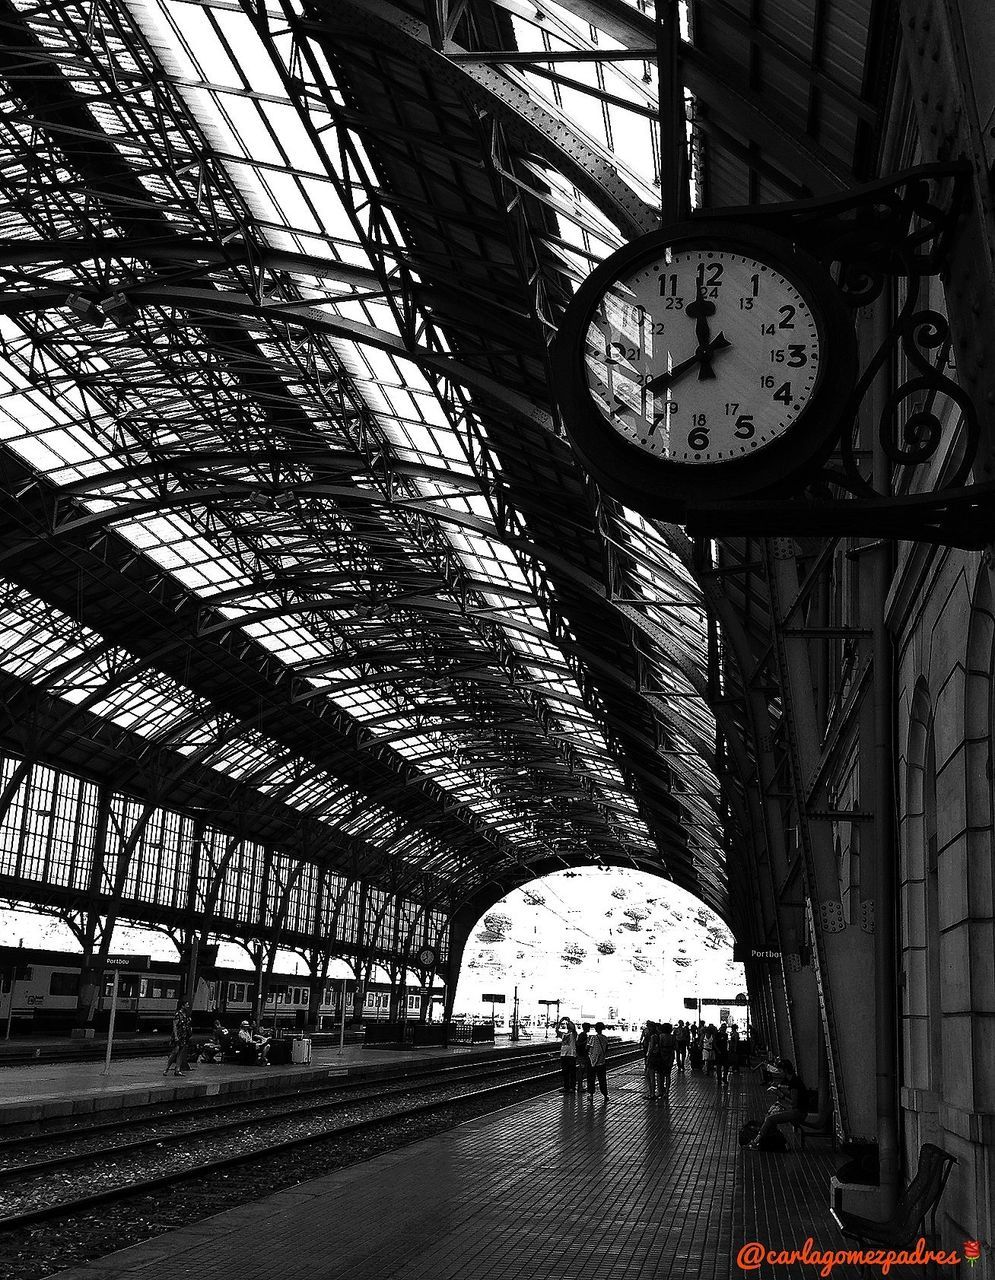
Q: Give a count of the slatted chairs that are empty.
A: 1